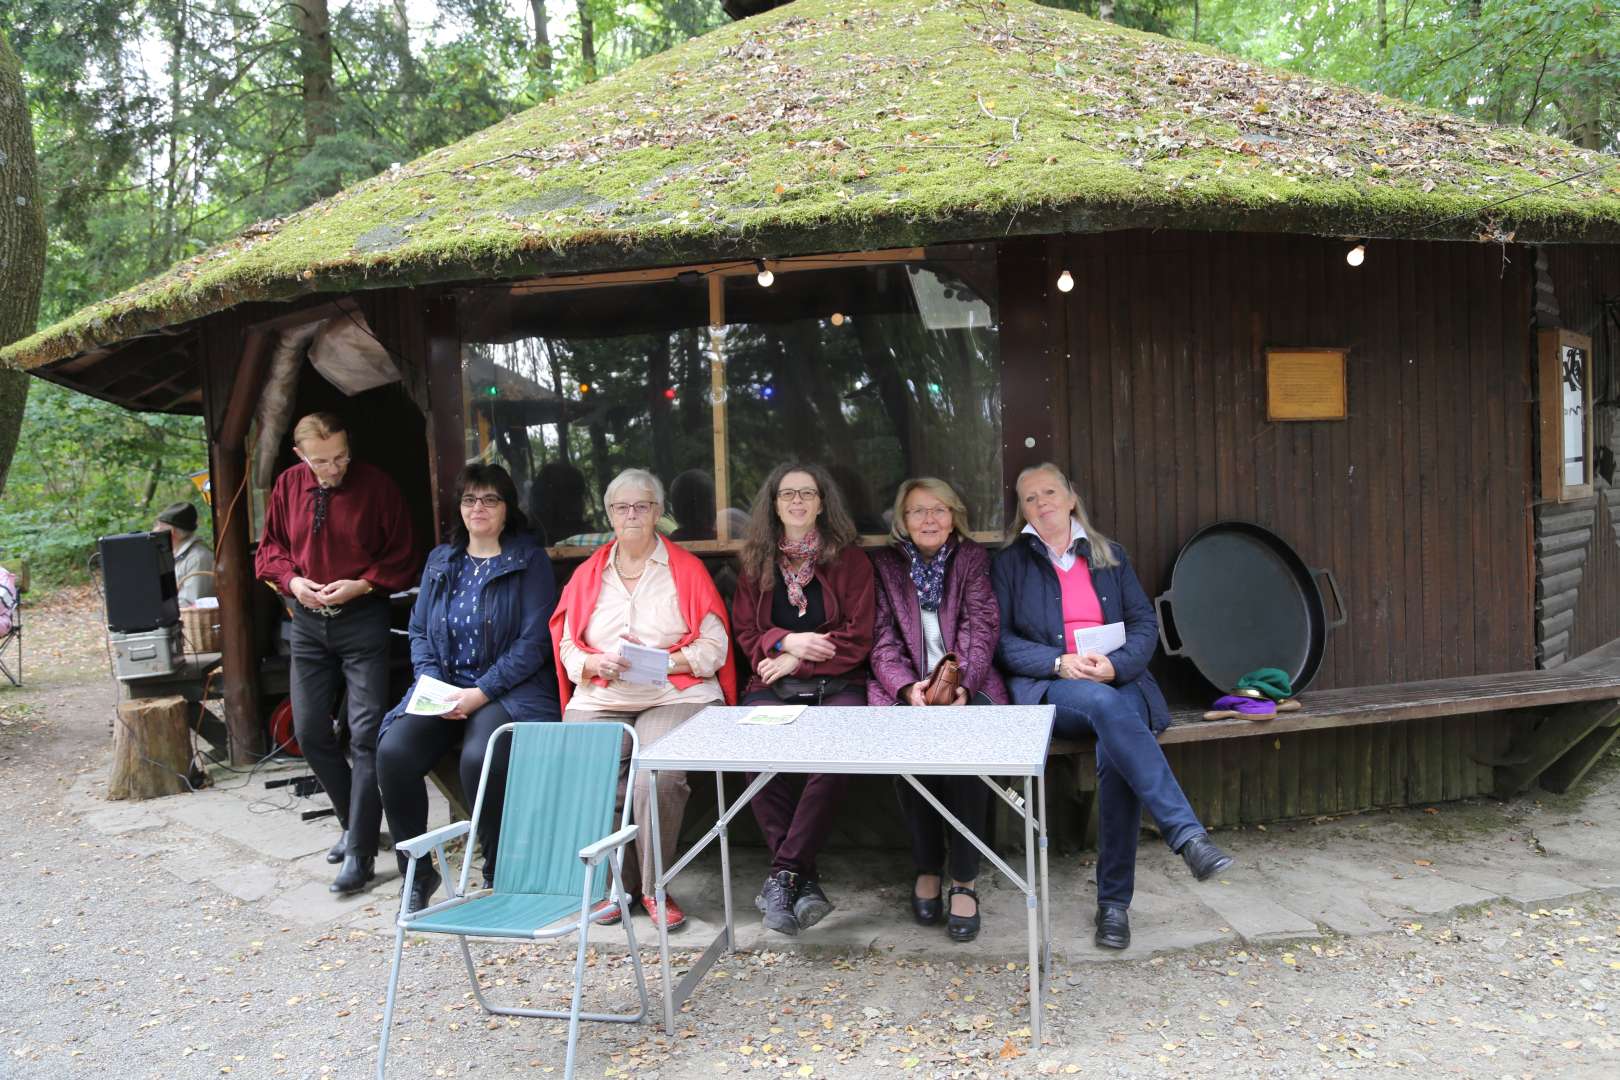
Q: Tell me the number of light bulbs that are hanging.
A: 3